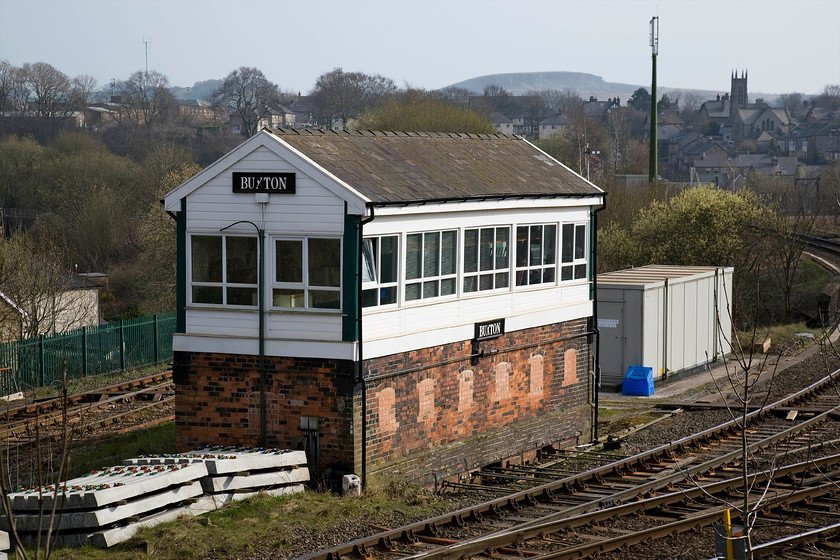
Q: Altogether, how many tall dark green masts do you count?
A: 1